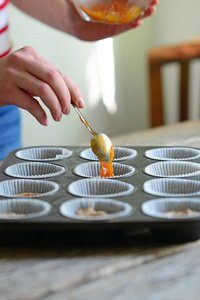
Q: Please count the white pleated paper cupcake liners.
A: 12